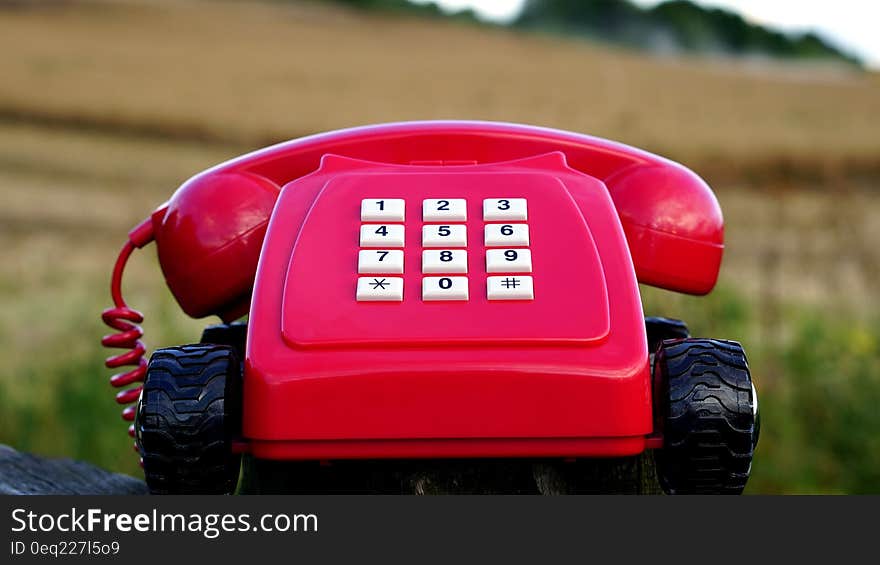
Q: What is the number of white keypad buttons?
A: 12